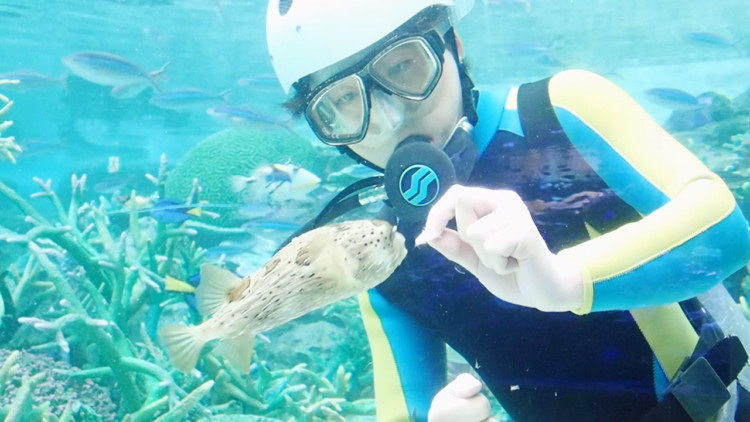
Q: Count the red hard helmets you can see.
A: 0